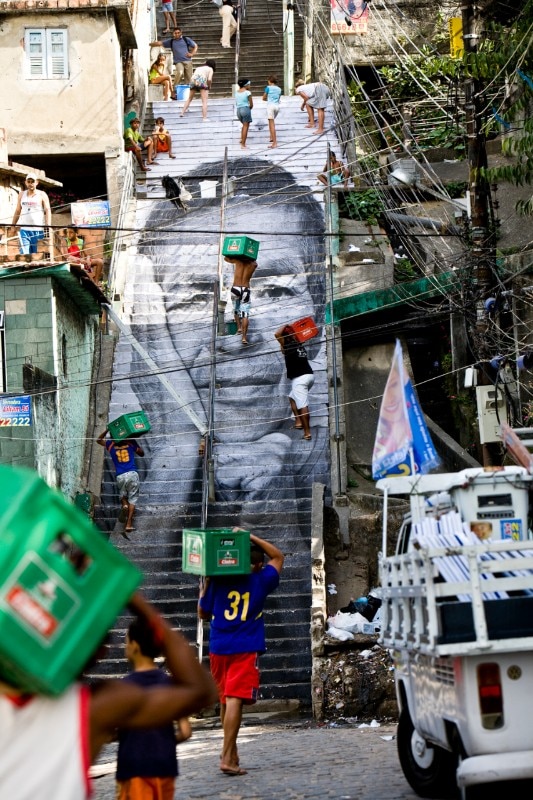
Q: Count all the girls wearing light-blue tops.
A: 2